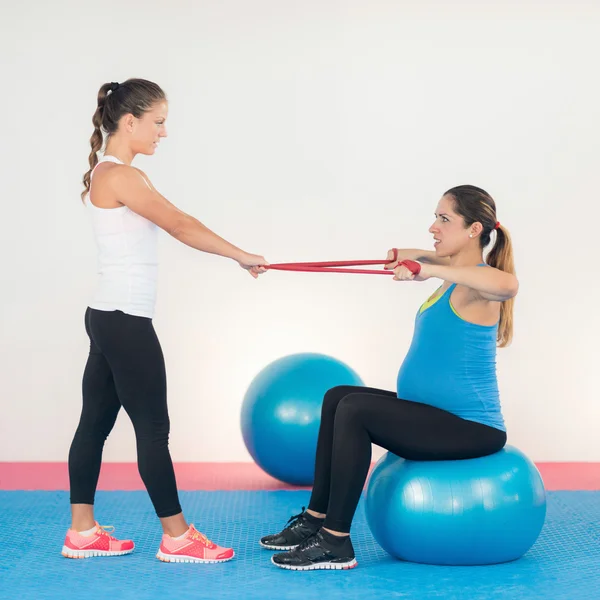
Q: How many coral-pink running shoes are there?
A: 2